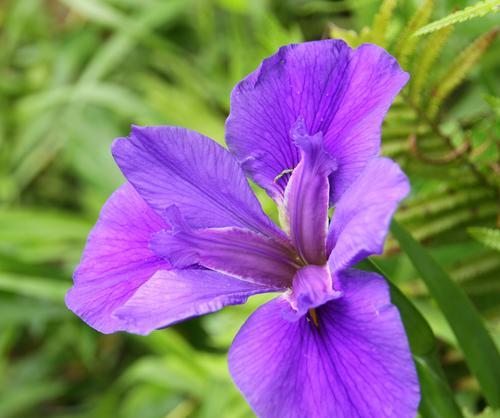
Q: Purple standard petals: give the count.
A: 3